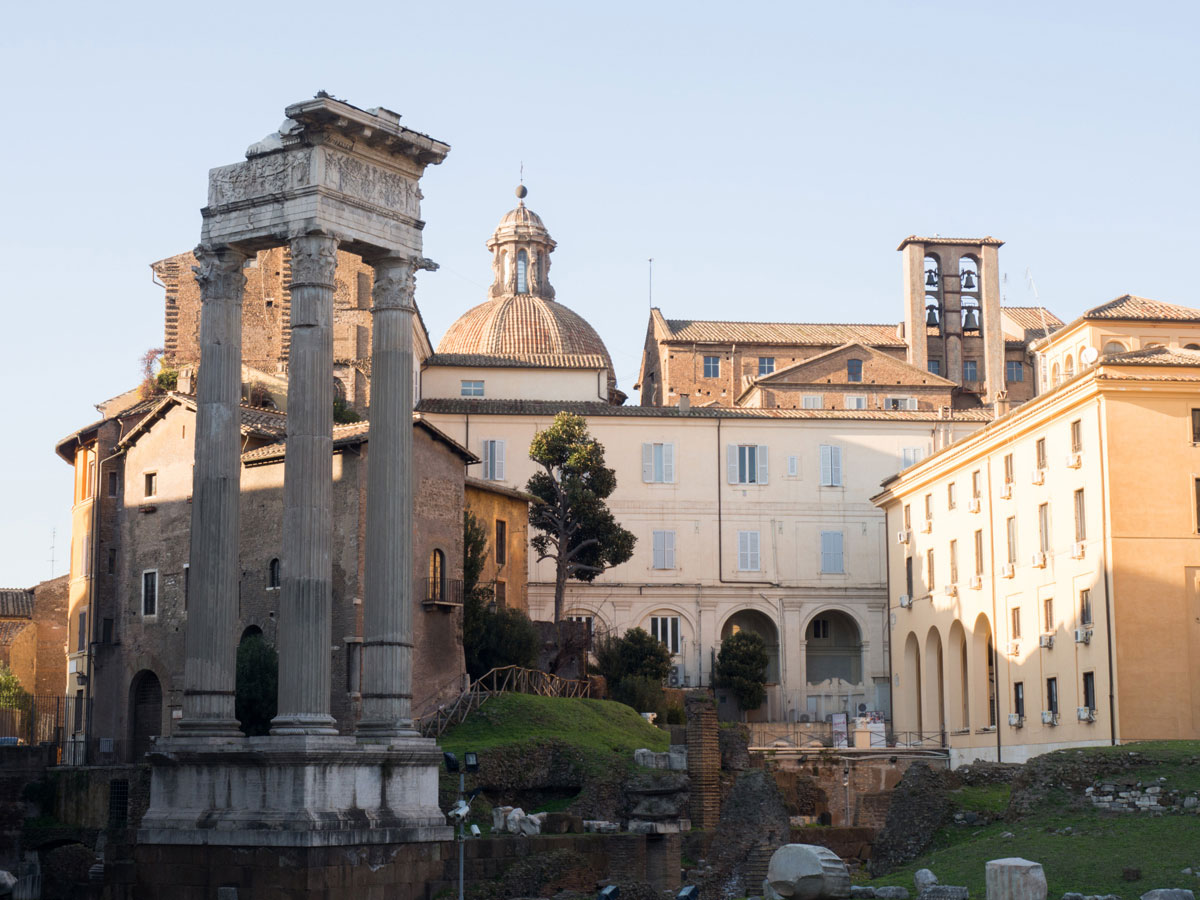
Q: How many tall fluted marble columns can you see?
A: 3